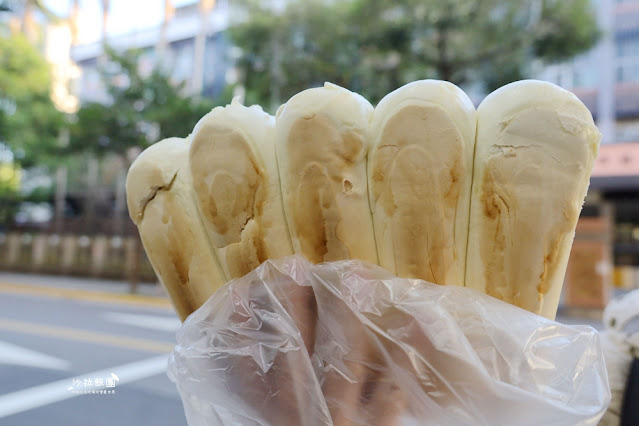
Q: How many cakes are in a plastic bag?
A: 5